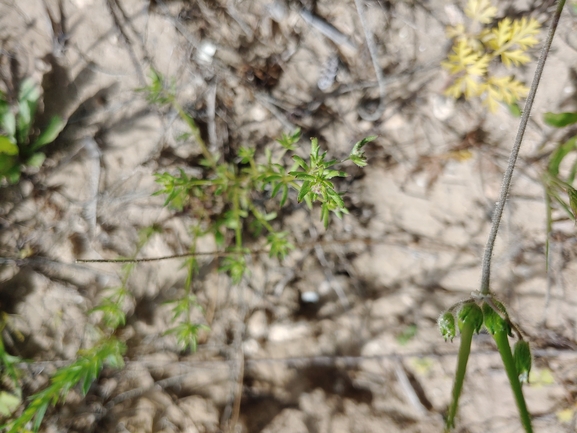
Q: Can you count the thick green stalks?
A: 2